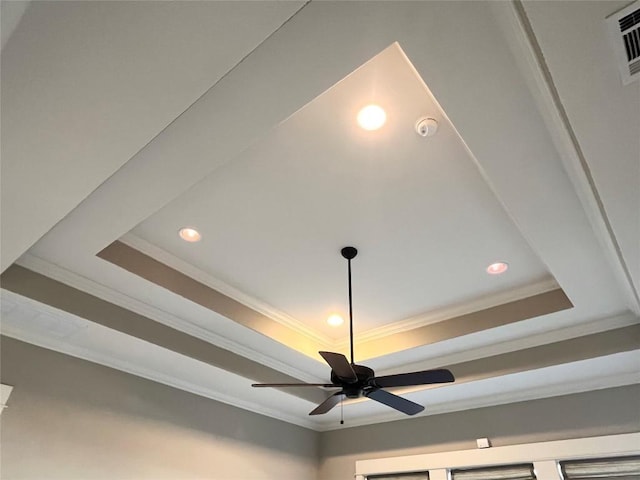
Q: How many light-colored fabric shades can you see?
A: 3